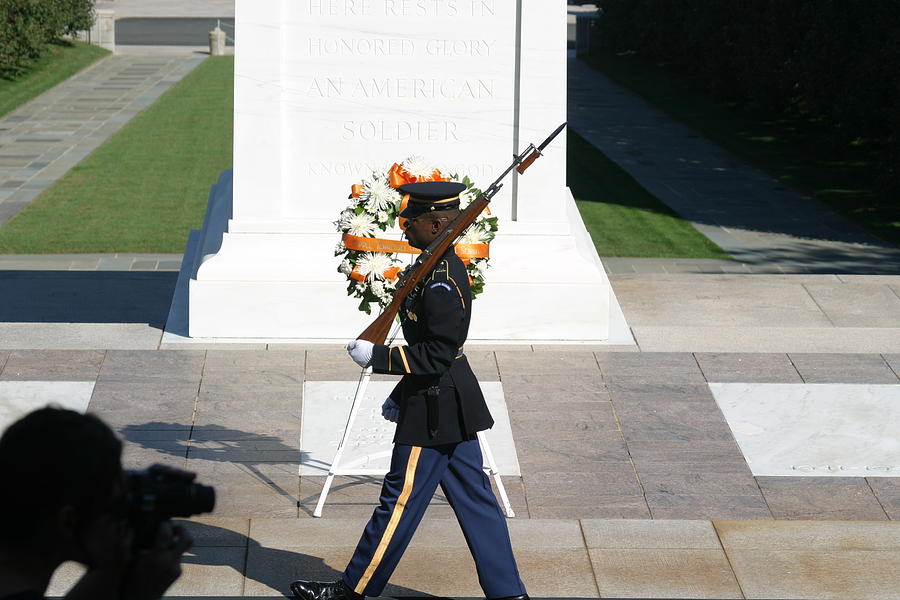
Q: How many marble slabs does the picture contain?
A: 3